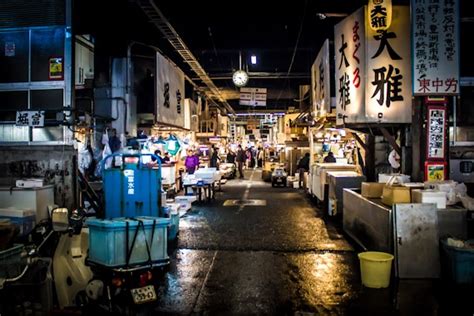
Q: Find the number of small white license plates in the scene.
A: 1